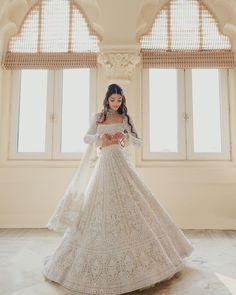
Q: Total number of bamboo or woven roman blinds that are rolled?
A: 2